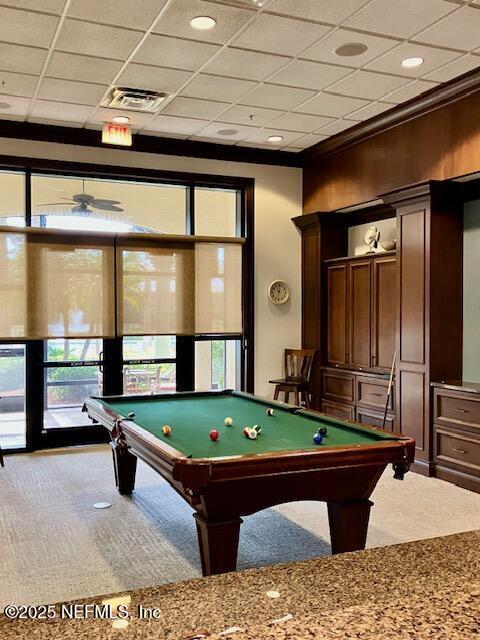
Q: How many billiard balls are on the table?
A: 10